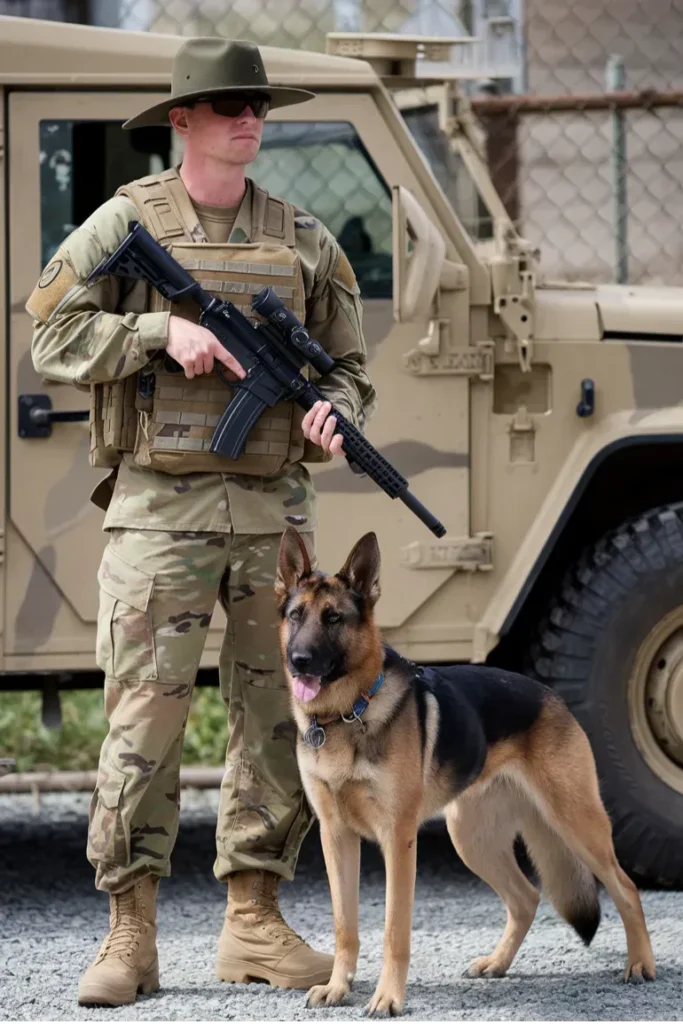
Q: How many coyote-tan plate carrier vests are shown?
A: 1